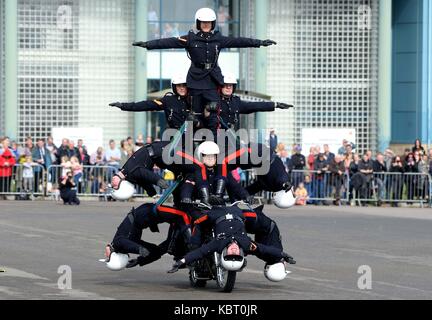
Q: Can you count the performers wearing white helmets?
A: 9